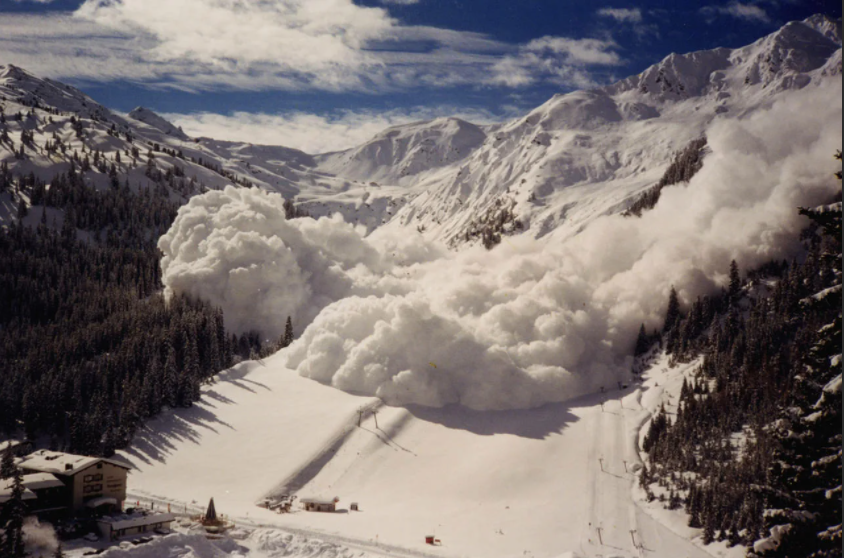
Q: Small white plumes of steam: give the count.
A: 1